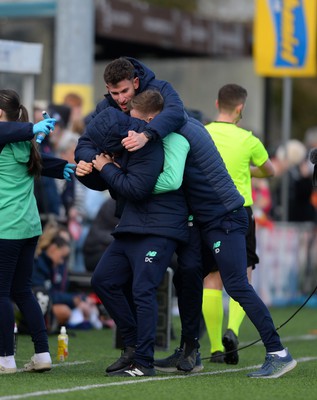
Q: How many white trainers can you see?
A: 2